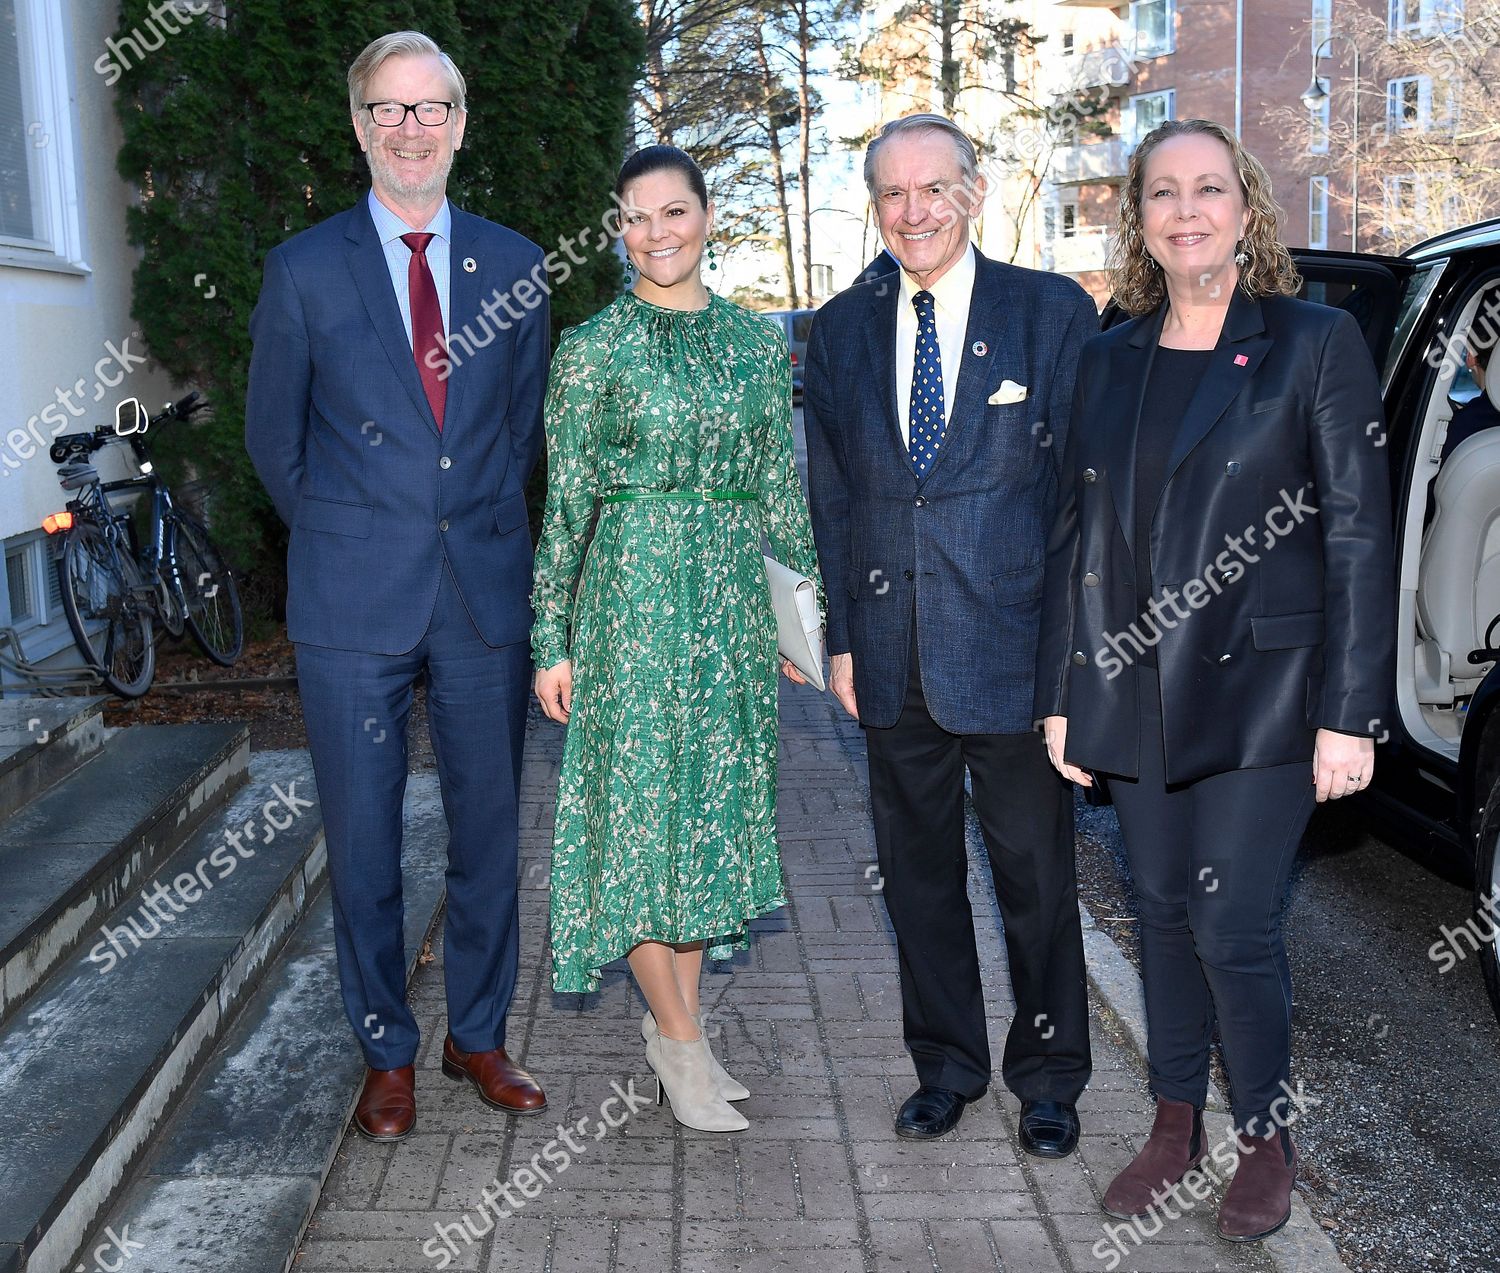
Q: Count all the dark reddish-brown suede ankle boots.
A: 2